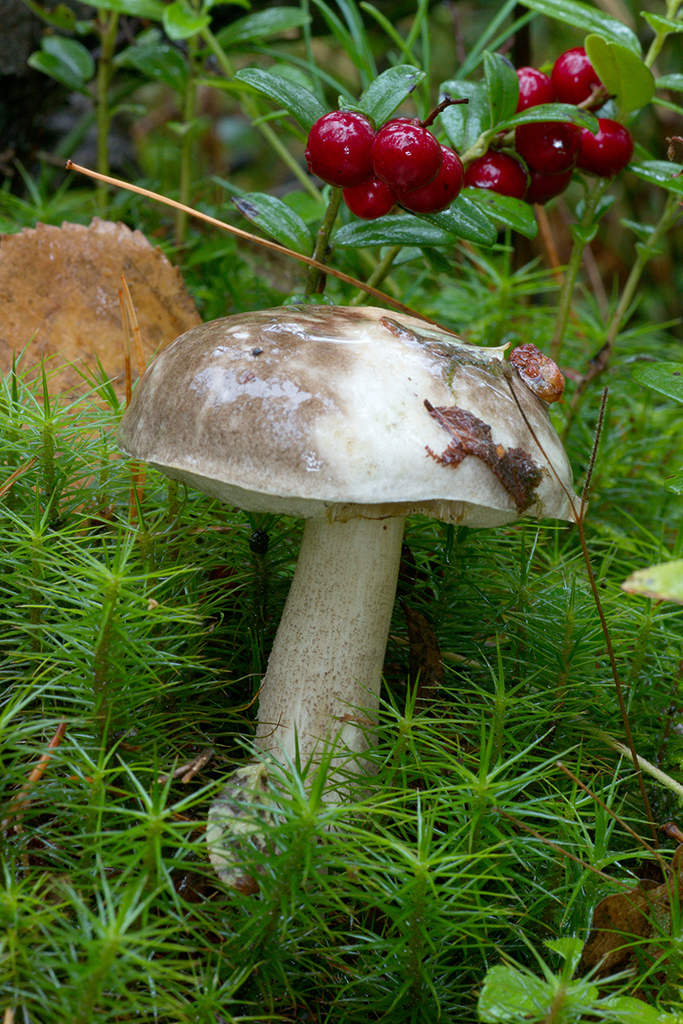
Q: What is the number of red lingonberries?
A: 11